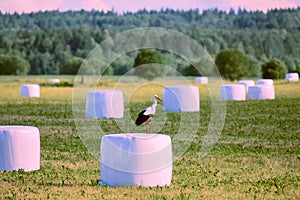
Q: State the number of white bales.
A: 12